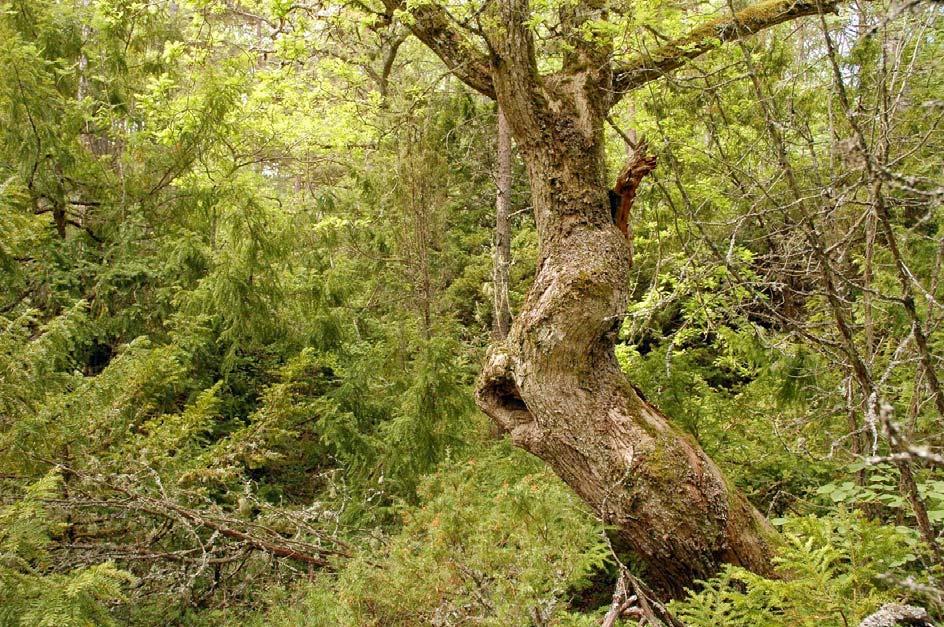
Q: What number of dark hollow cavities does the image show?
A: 1